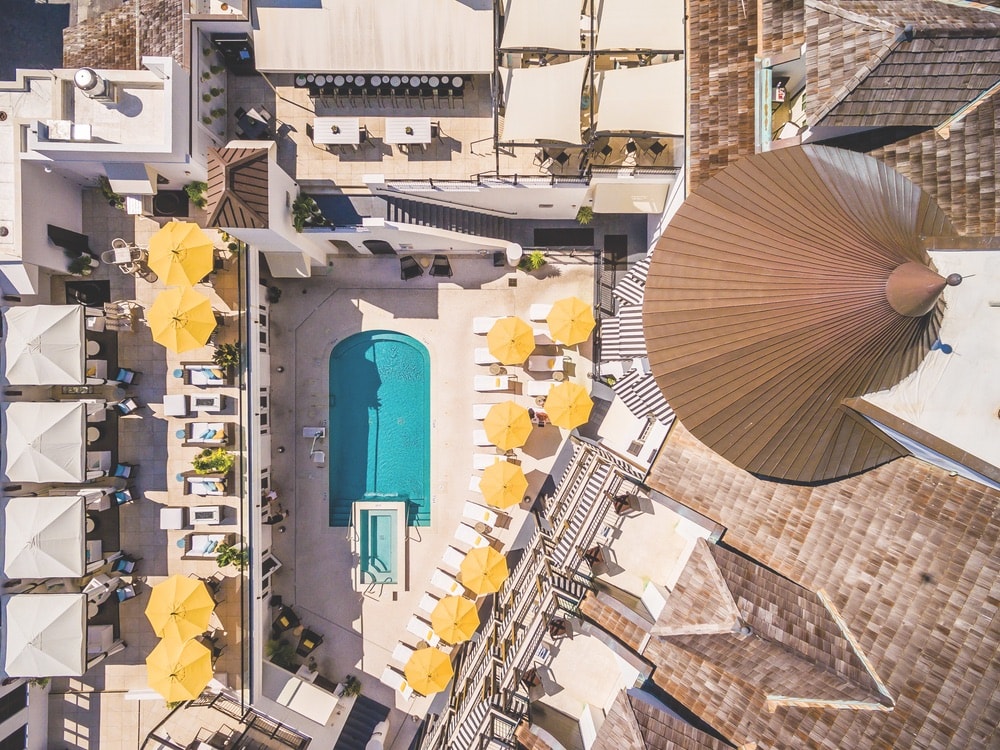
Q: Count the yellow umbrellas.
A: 12